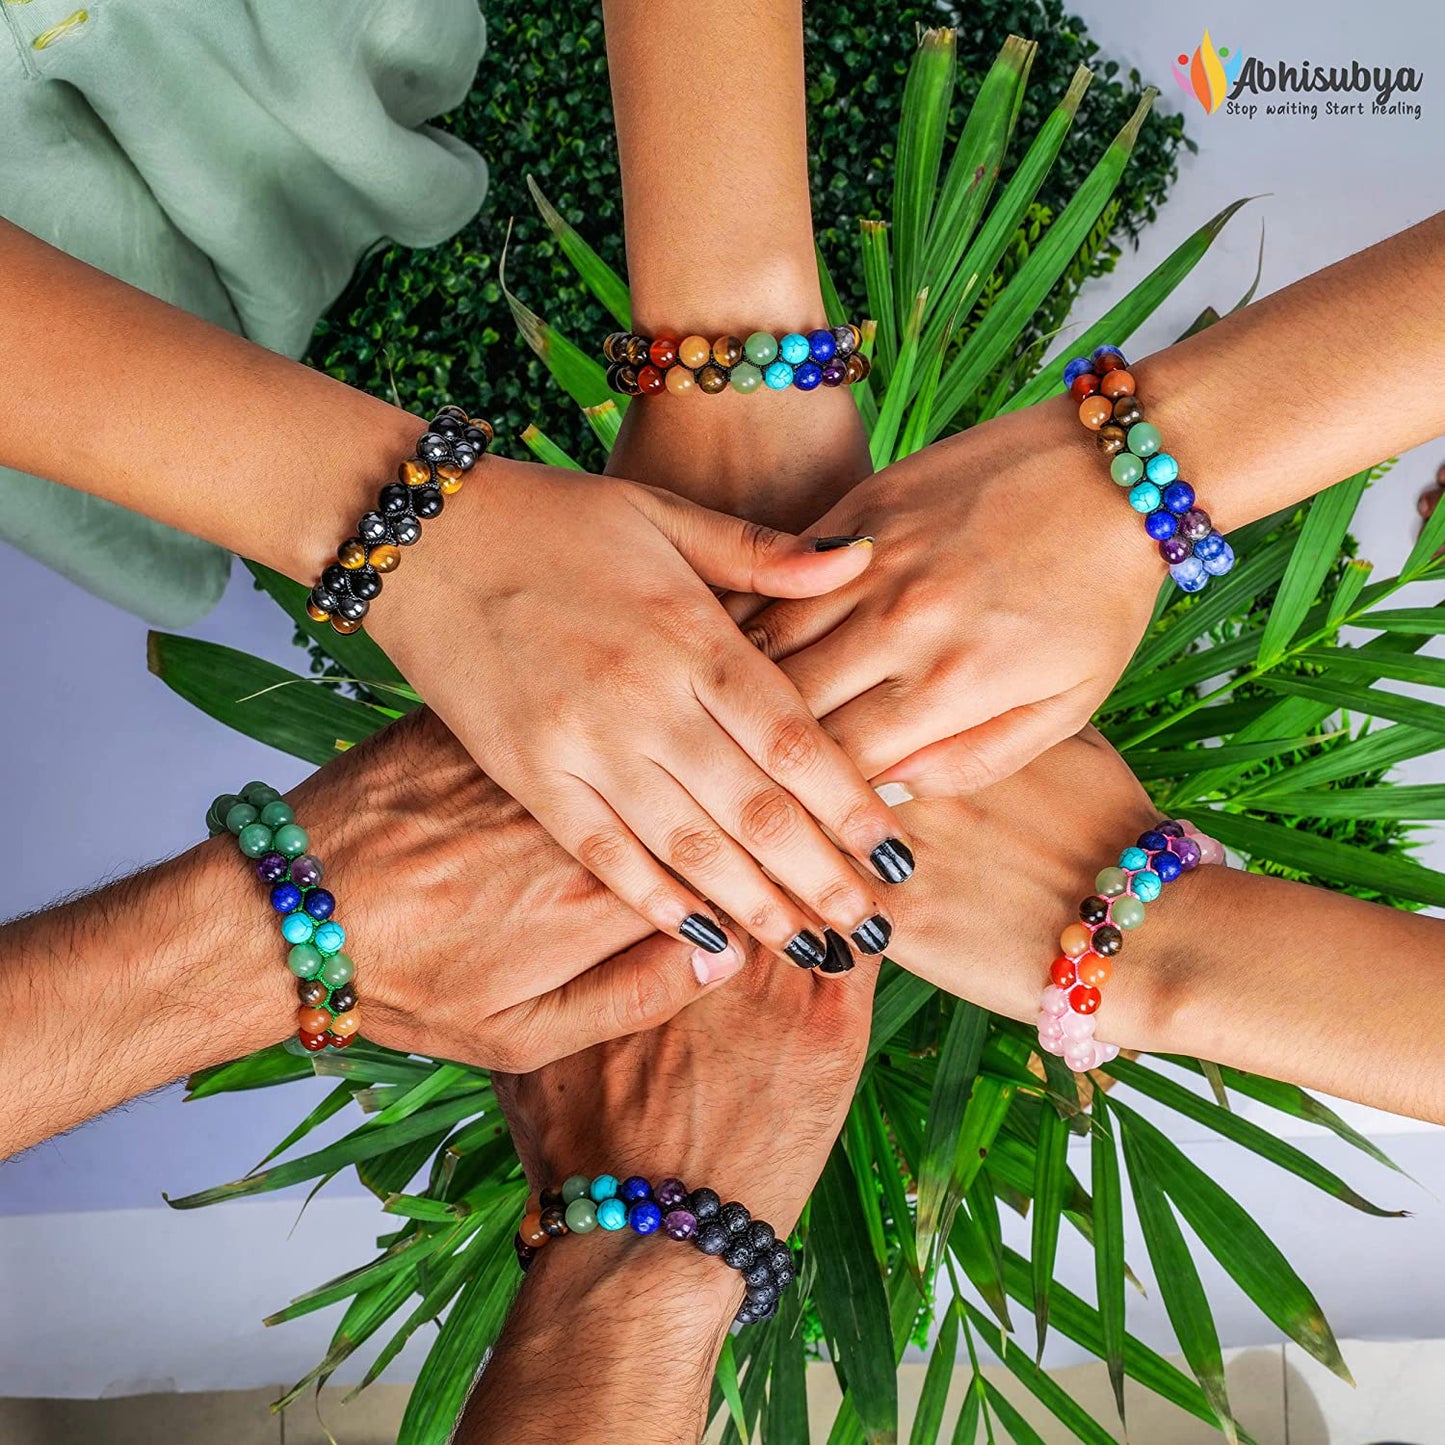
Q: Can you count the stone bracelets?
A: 6